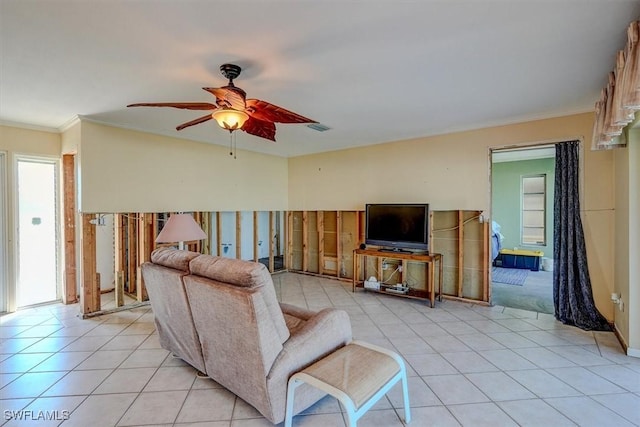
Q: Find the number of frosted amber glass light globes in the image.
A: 1